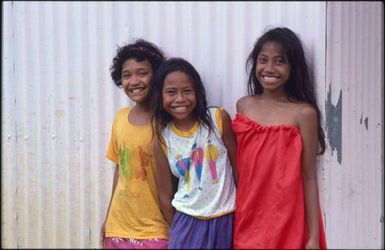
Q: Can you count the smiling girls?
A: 3